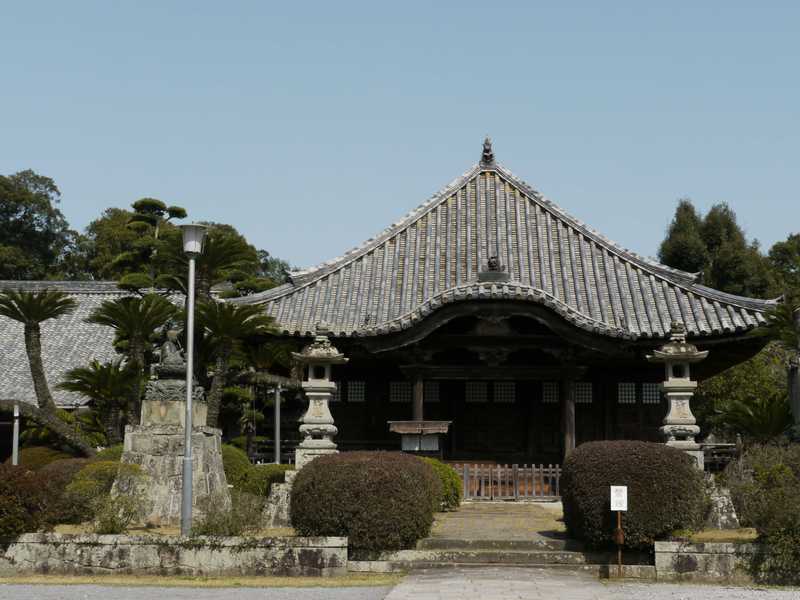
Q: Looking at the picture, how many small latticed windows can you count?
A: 10